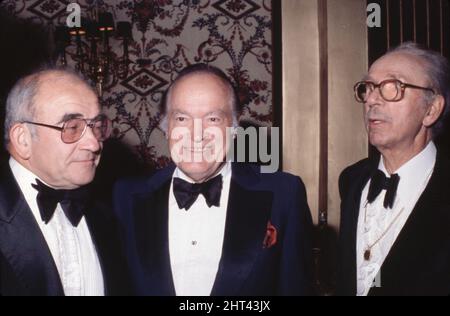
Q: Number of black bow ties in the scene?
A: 3